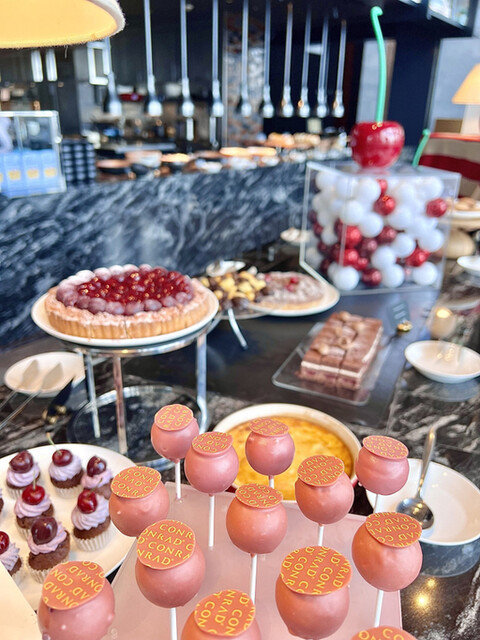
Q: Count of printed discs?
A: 13